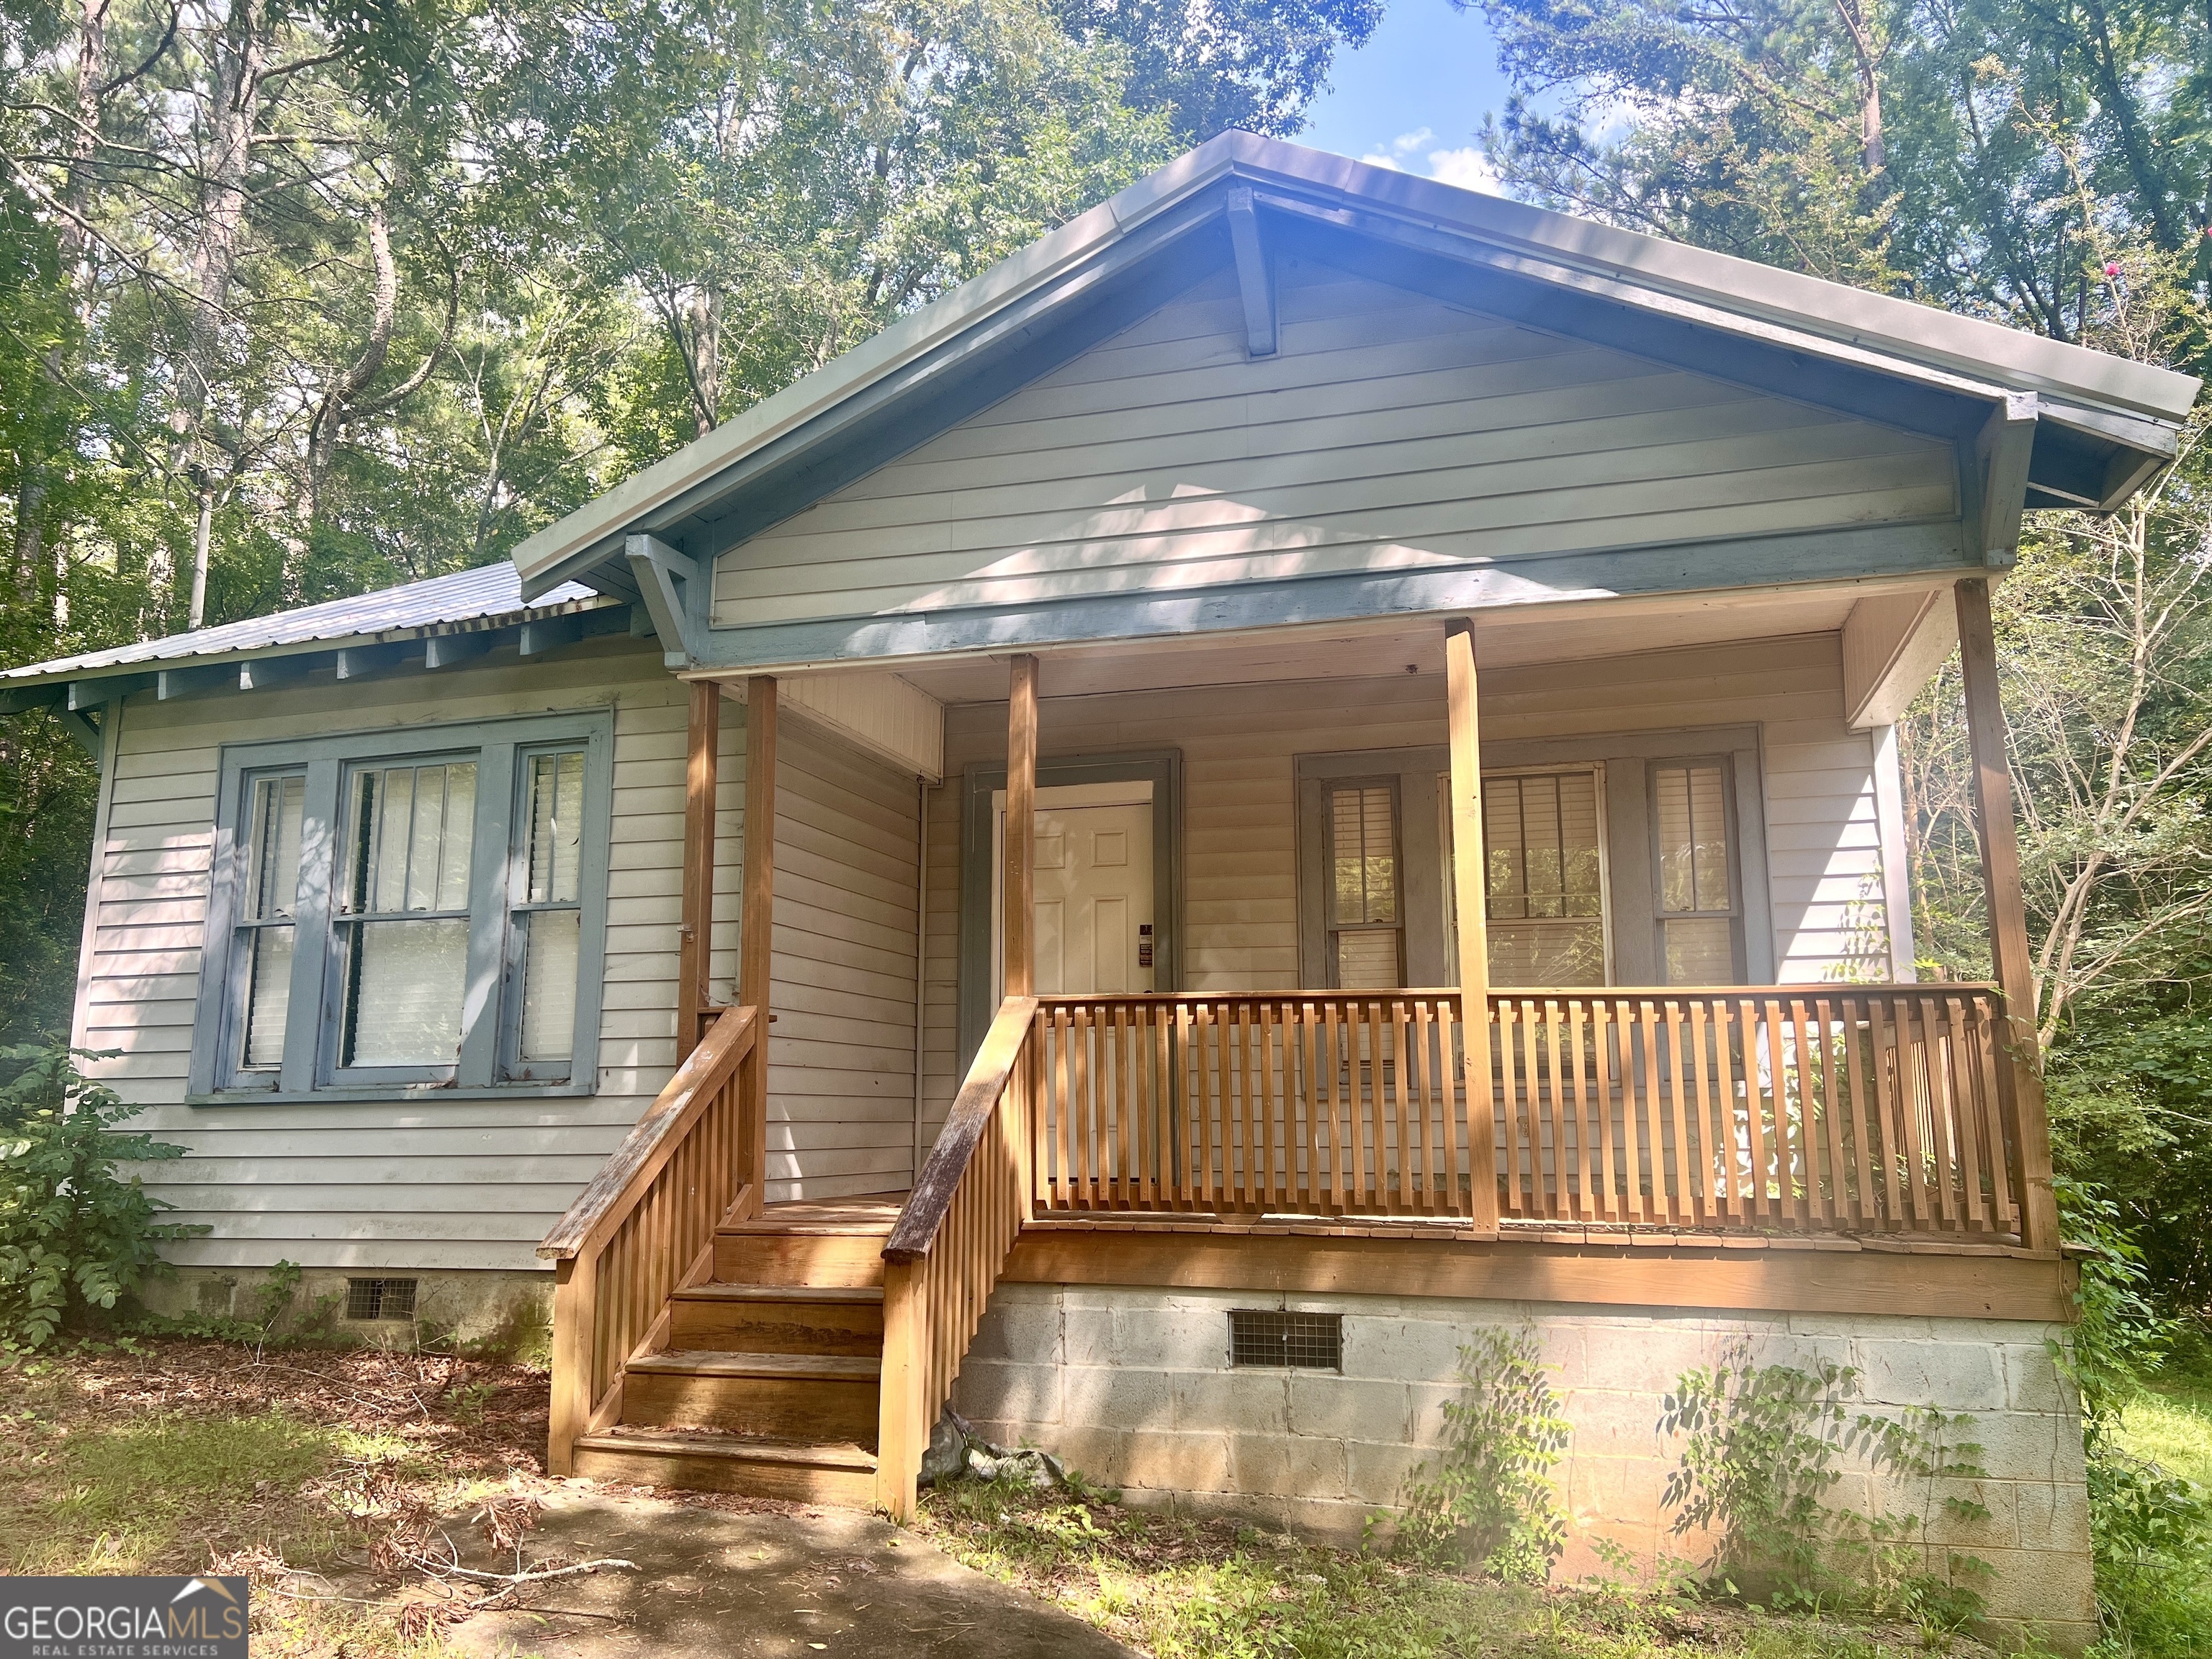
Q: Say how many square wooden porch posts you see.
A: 5